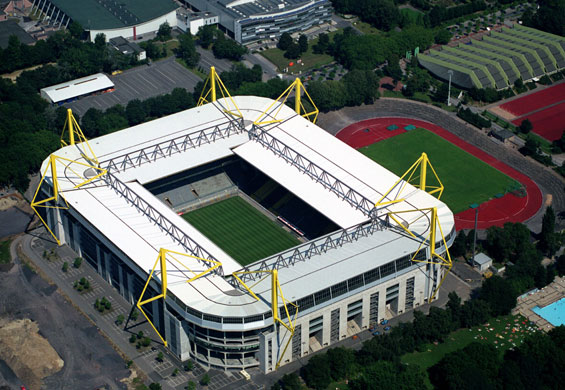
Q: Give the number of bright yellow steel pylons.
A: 8